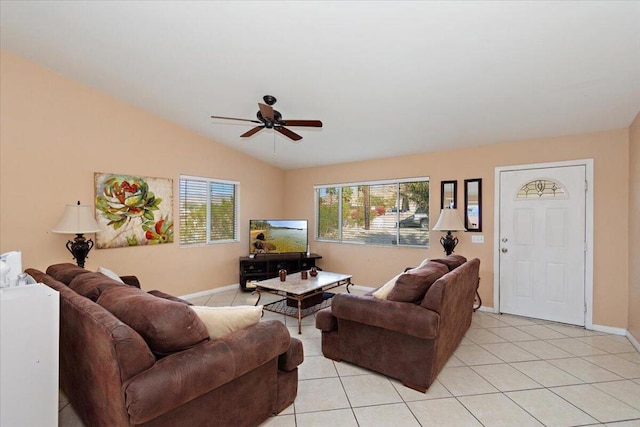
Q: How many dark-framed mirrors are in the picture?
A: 2